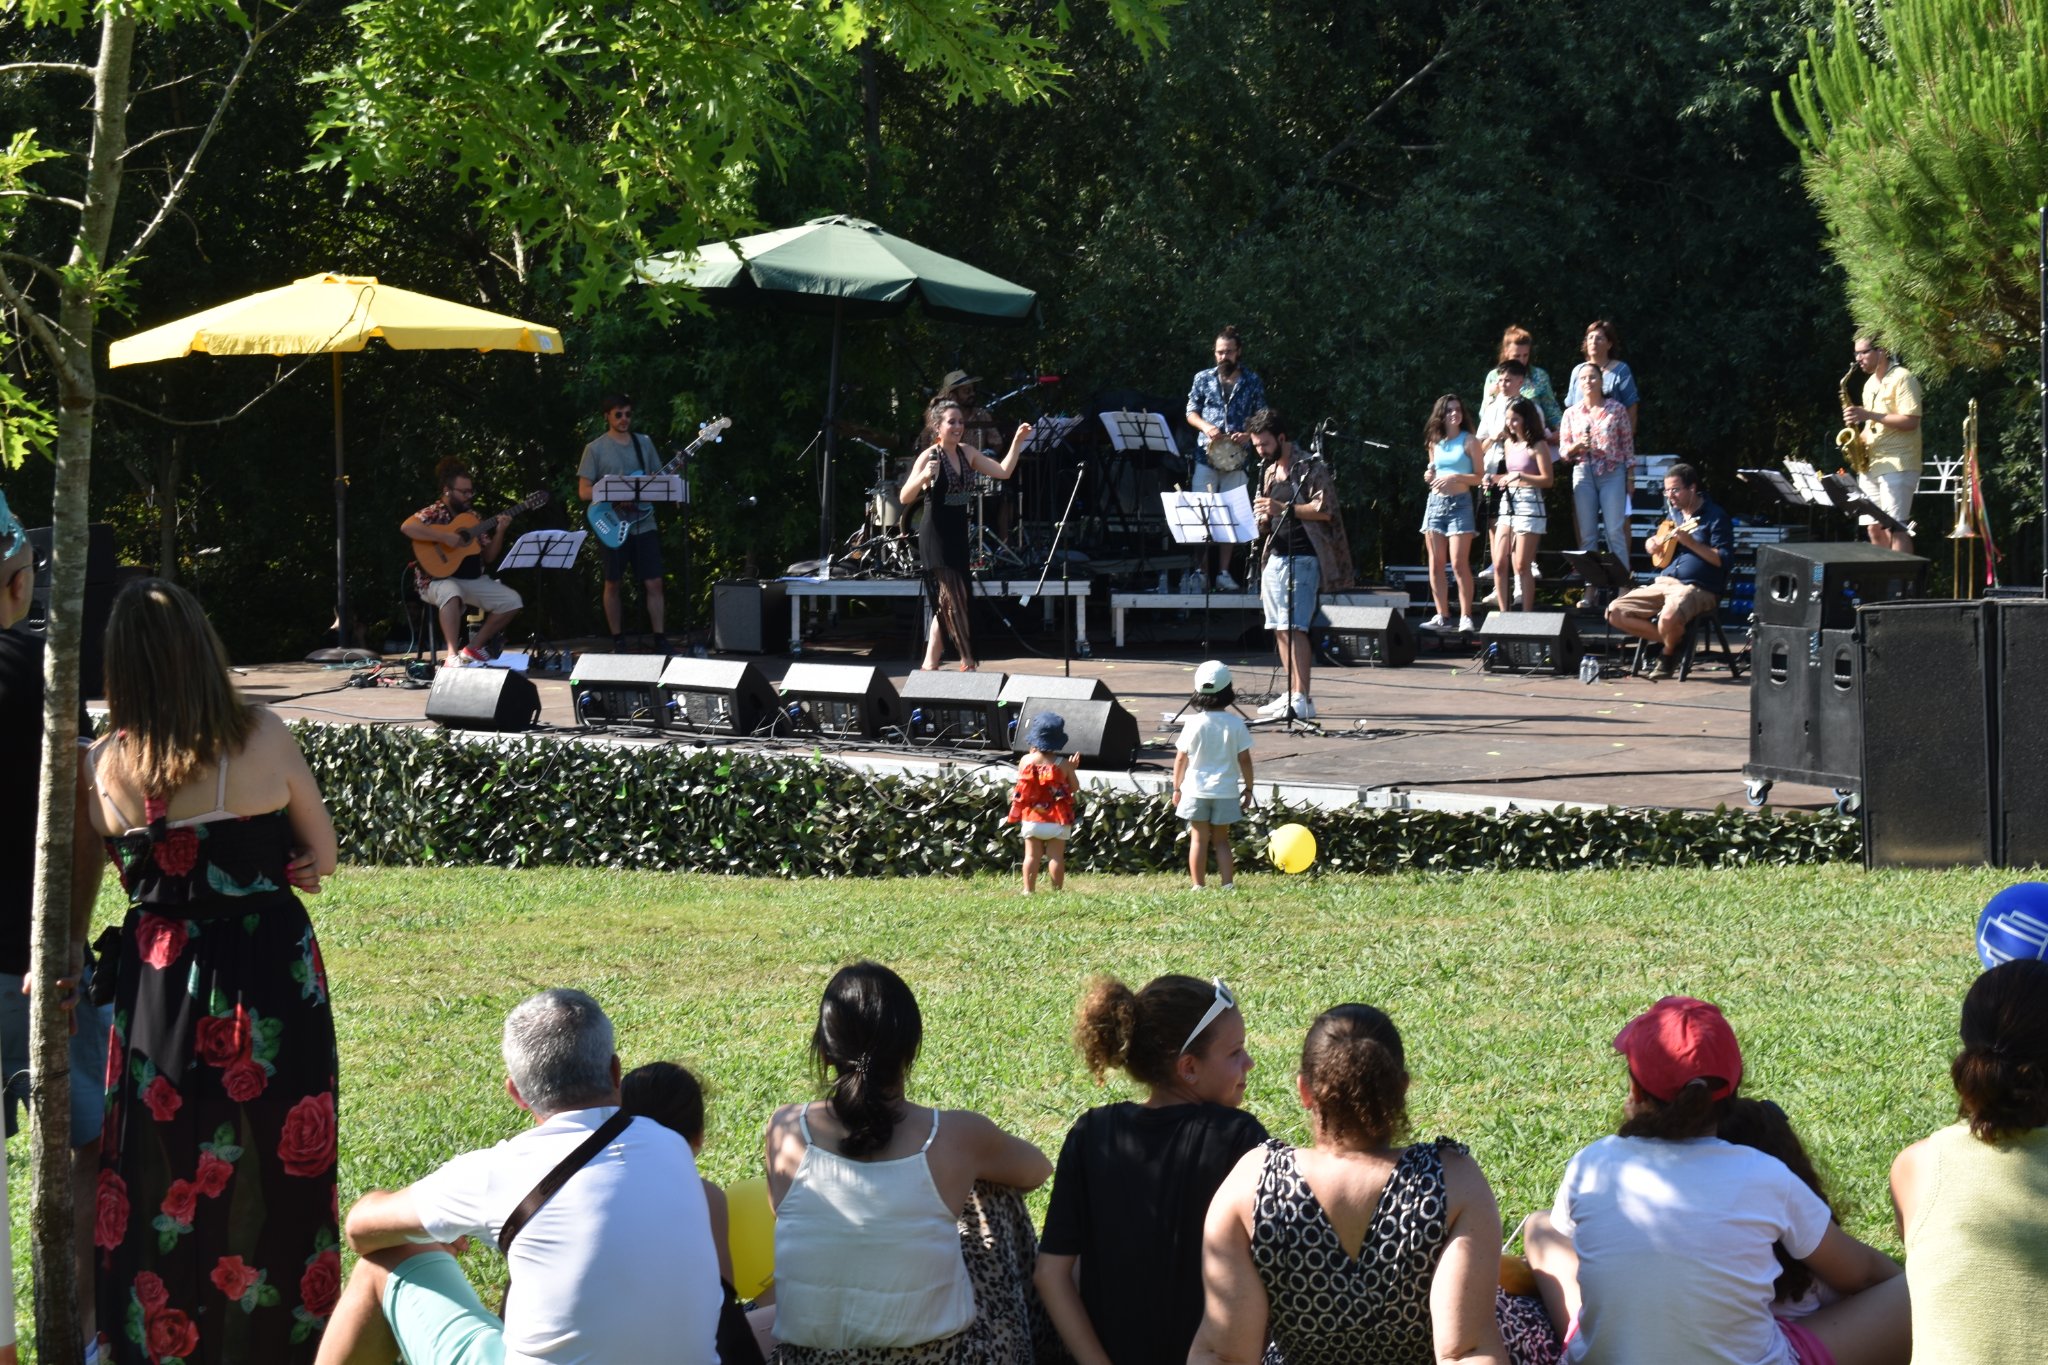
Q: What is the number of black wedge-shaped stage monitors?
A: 9